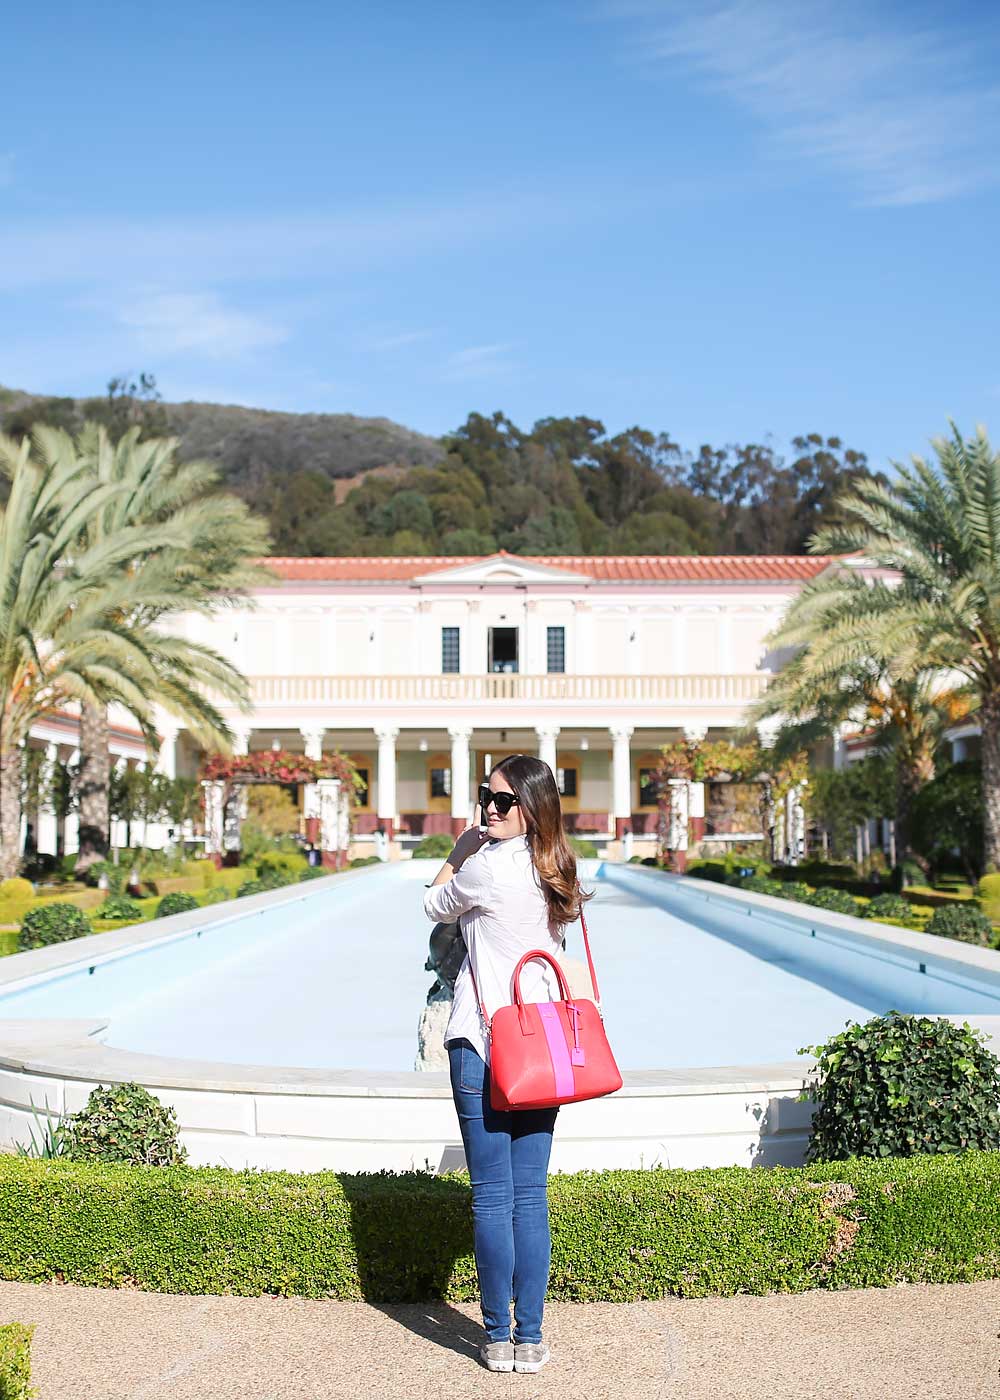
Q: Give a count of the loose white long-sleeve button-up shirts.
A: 1